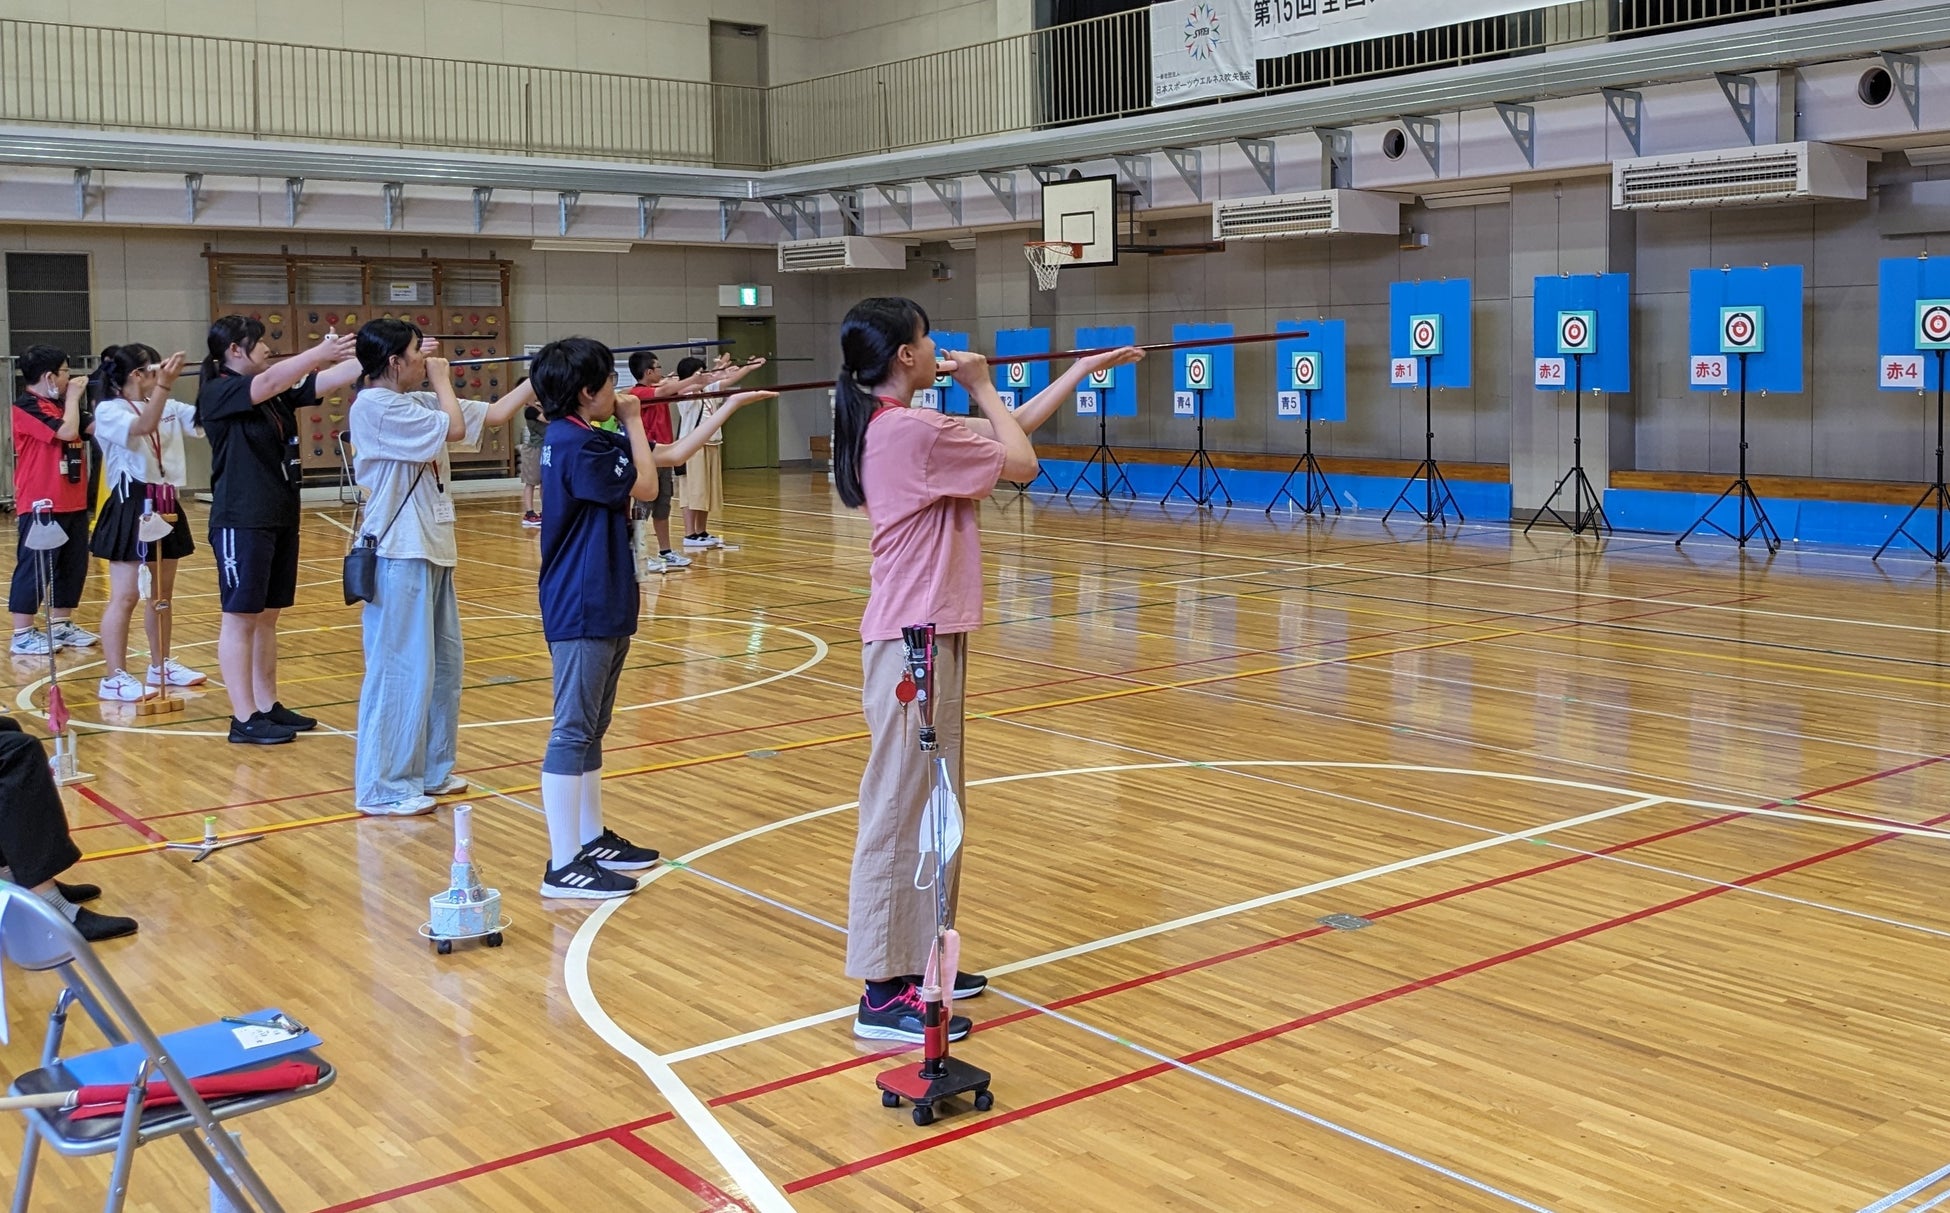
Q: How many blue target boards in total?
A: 9